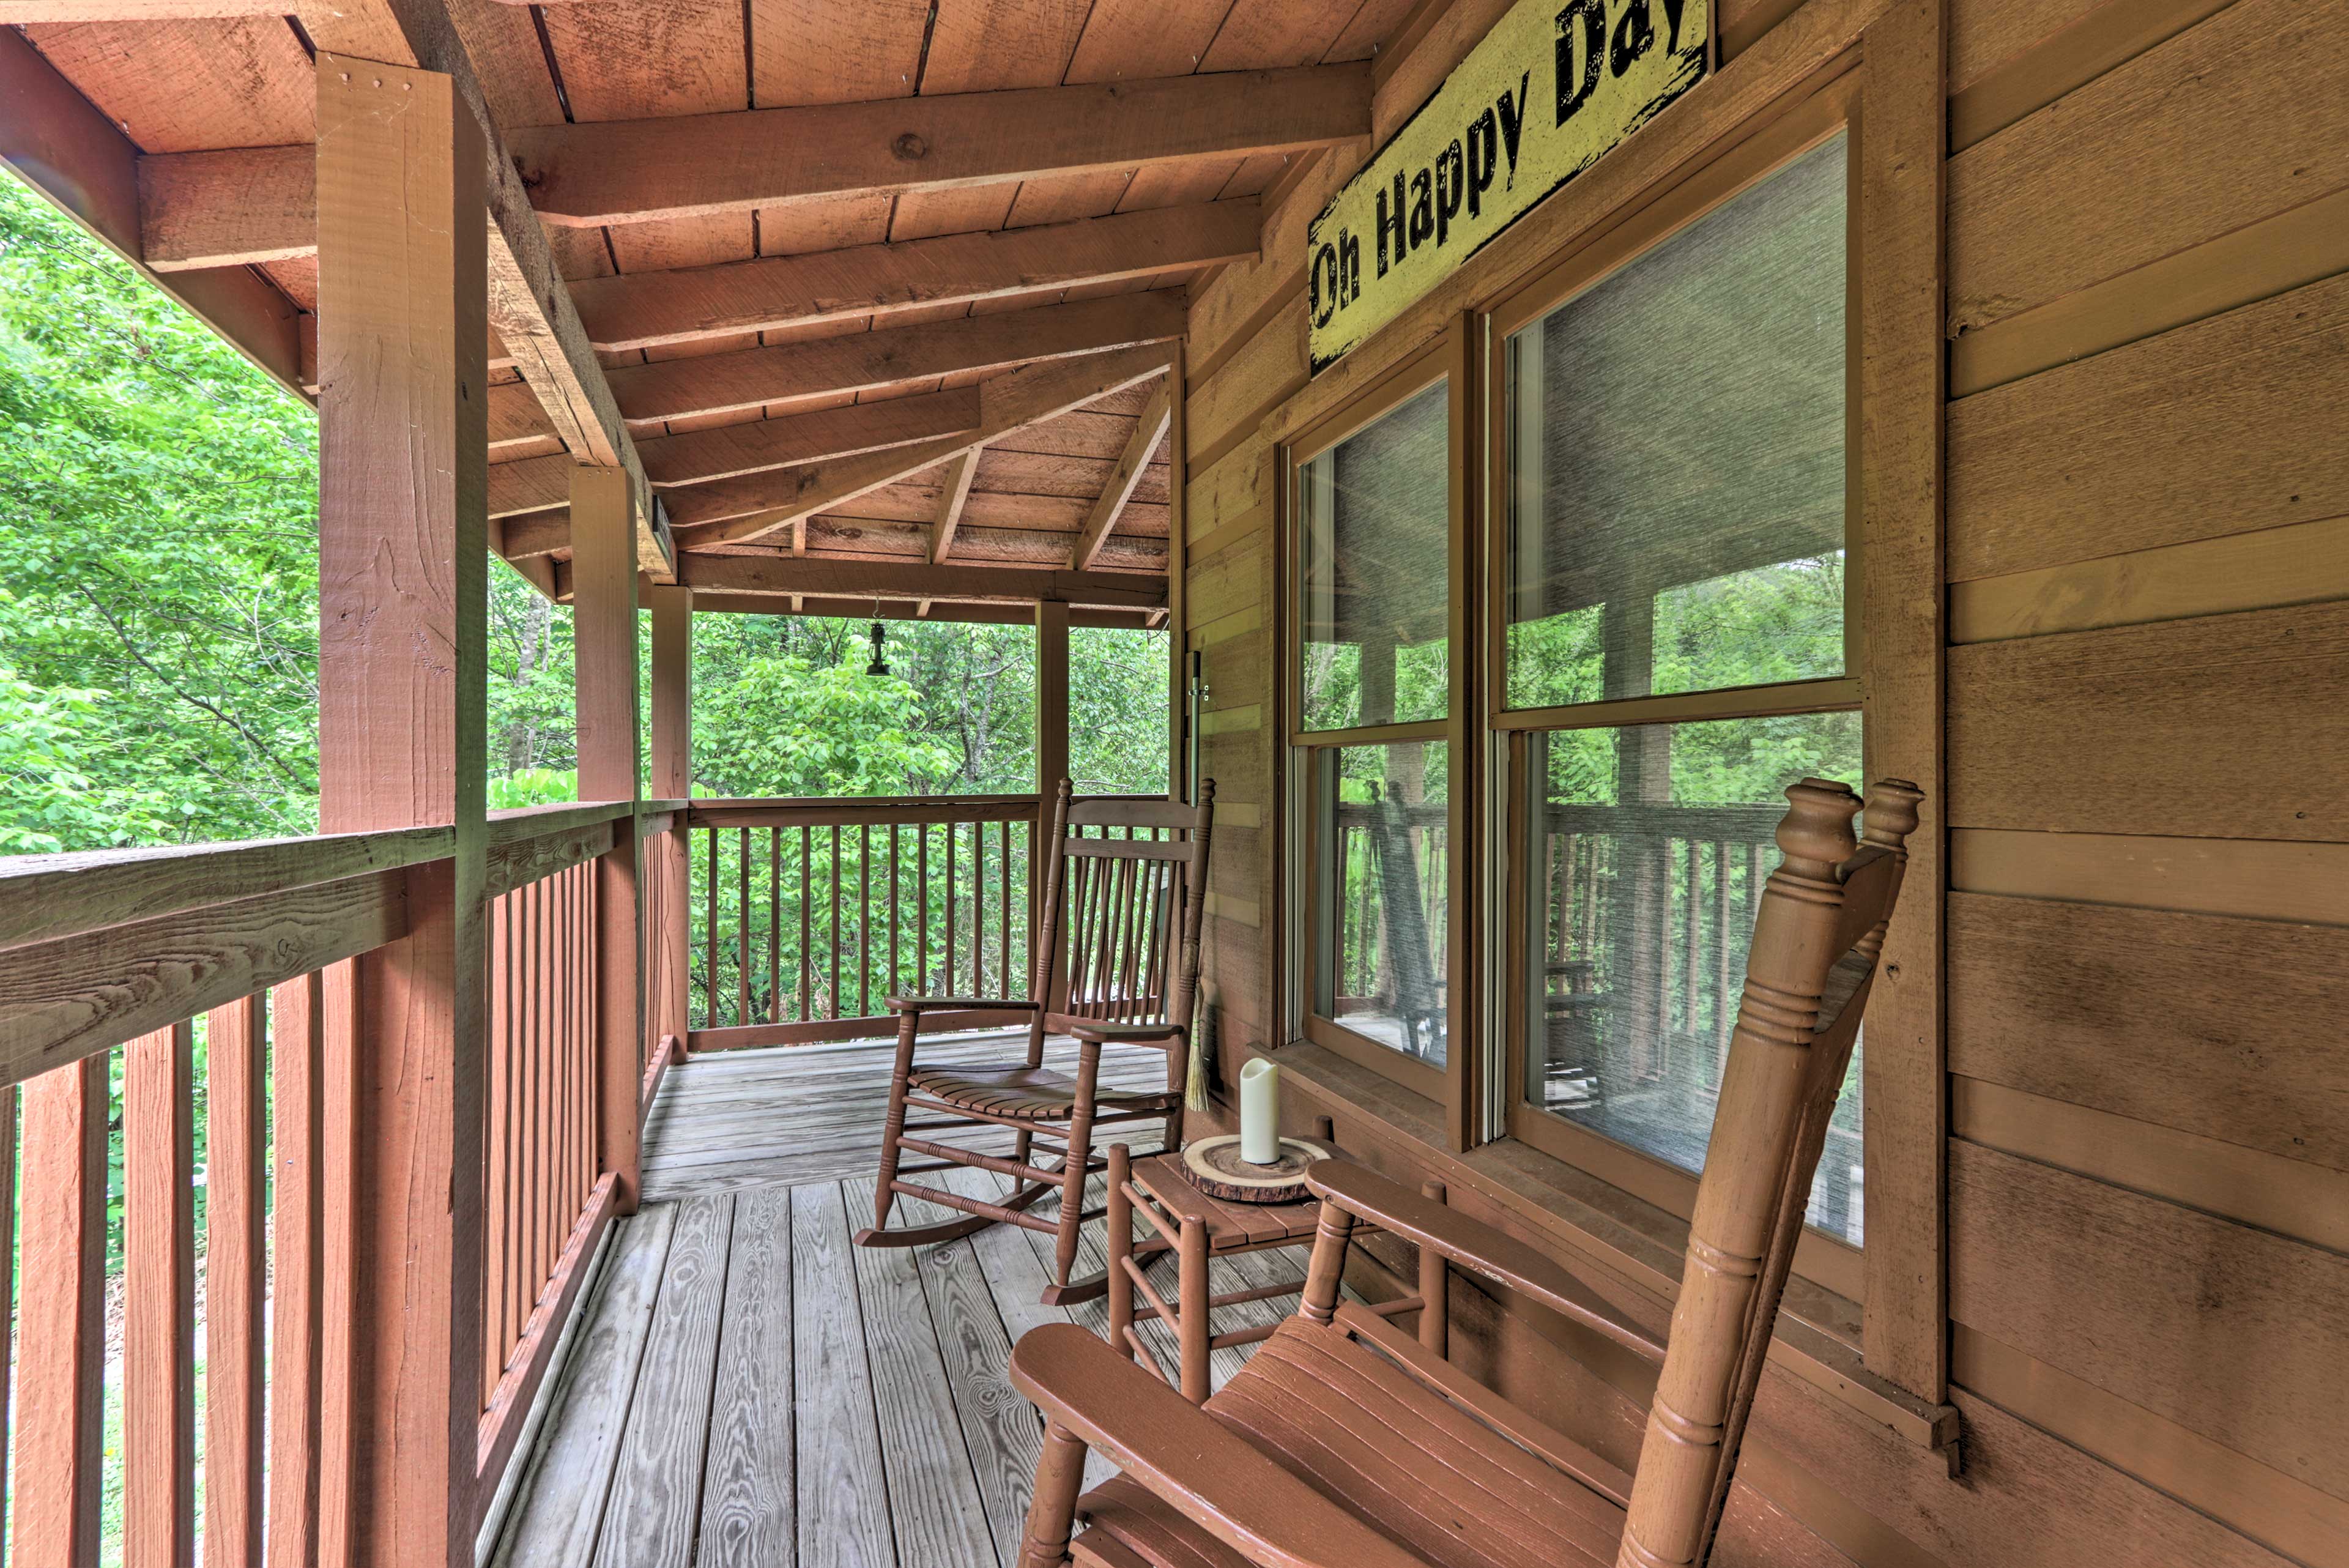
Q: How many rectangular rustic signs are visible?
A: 1